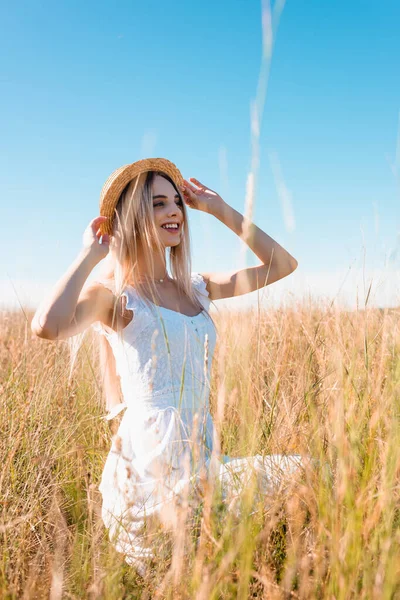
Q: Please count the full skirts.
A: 1